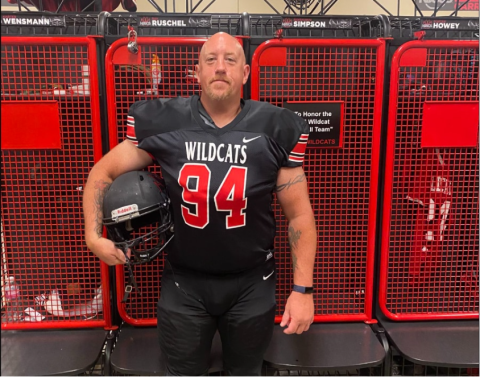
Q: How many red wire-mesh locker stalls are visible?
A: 4